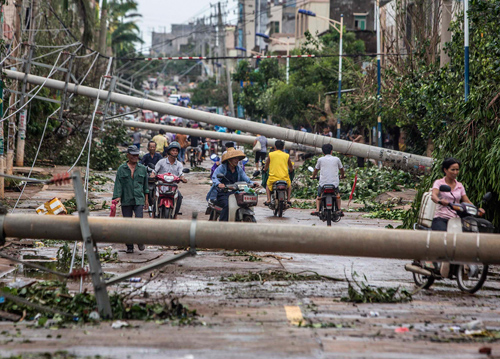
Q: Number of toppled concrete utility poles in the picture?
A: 3